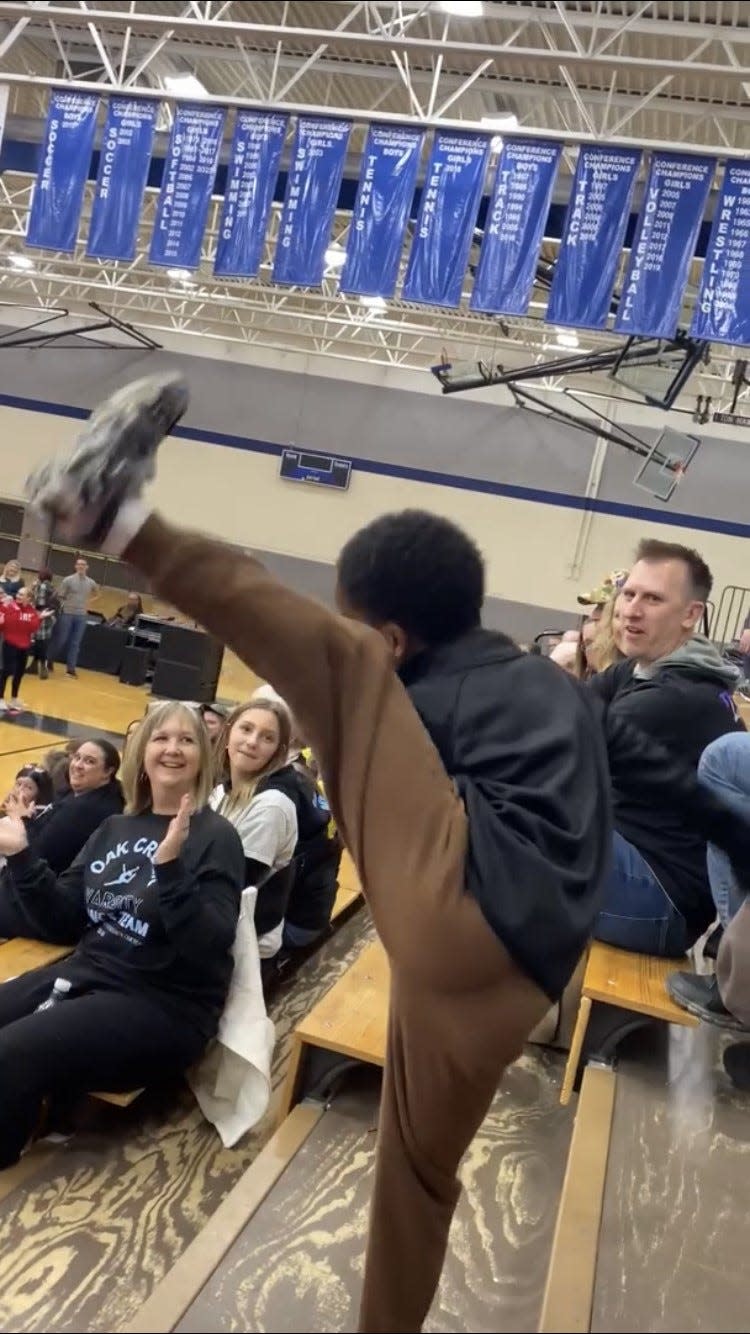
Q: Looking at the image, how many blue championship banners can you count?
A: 11